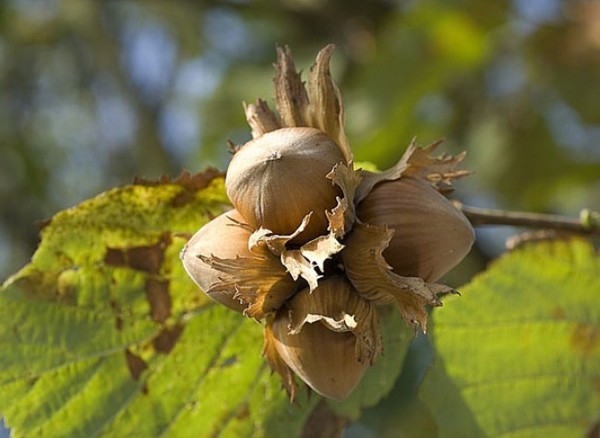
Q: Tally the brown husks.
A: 4